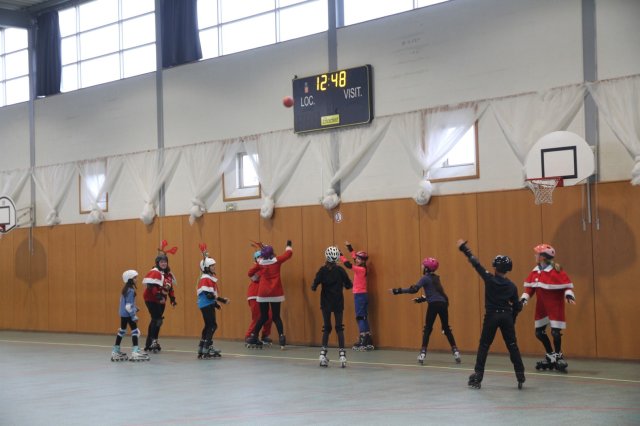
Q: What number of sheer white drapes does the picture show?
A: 10